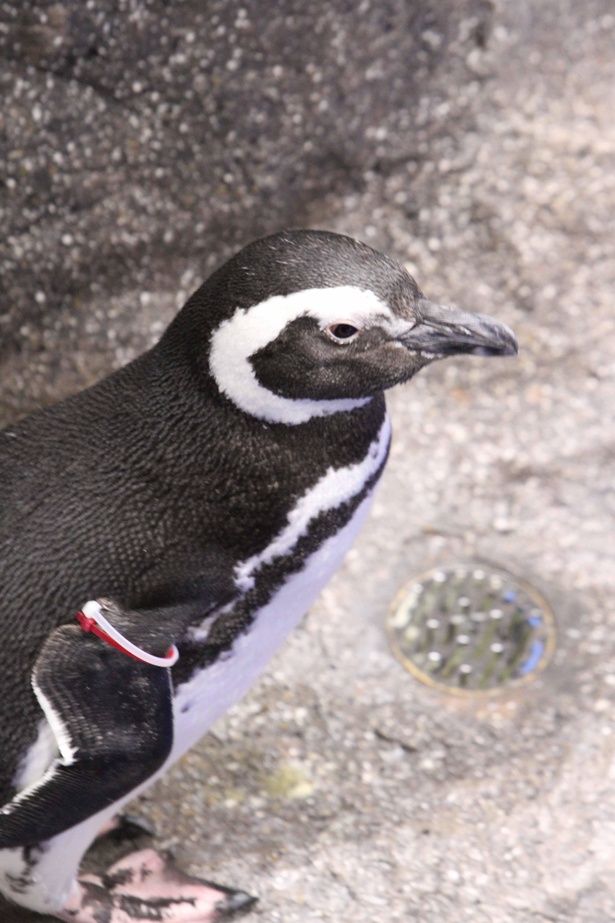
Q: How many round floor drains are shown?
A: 1